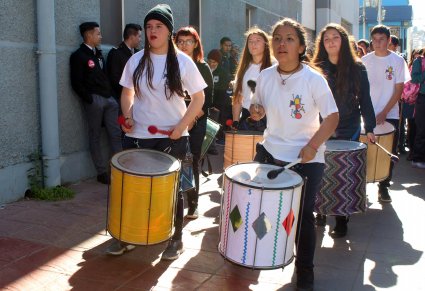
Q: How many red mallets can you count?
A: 3